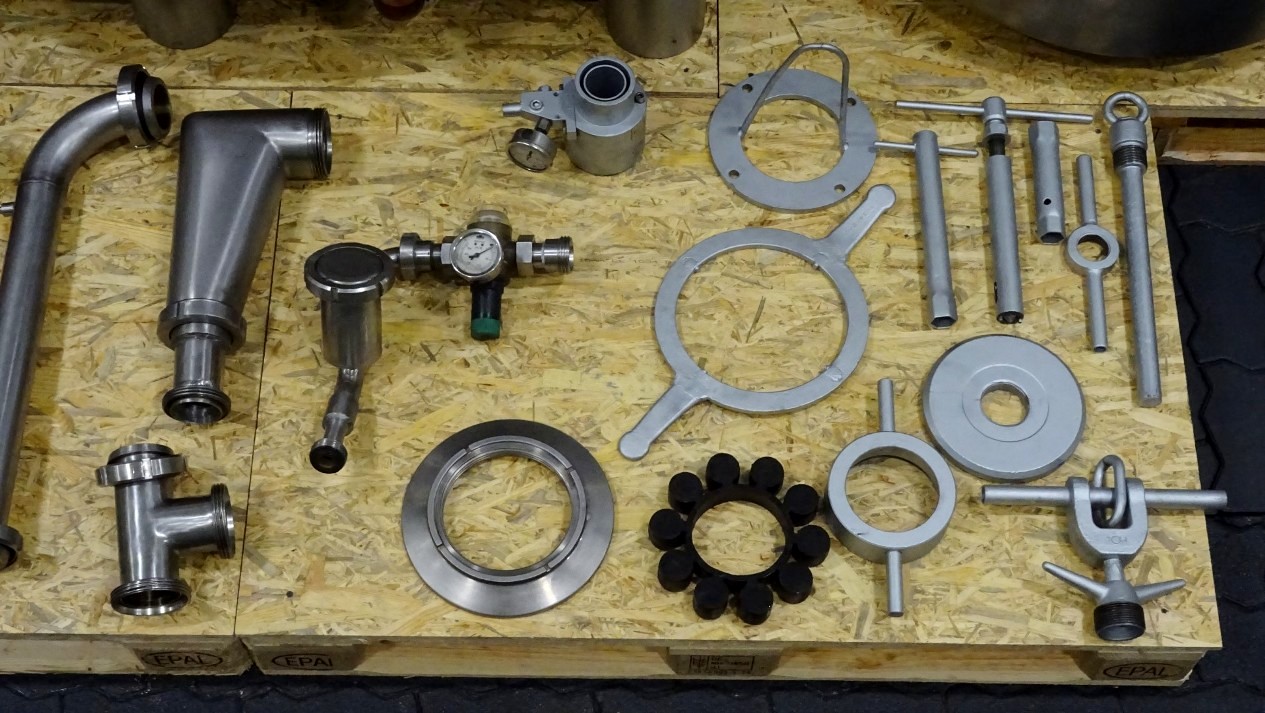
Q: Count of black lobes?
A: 10